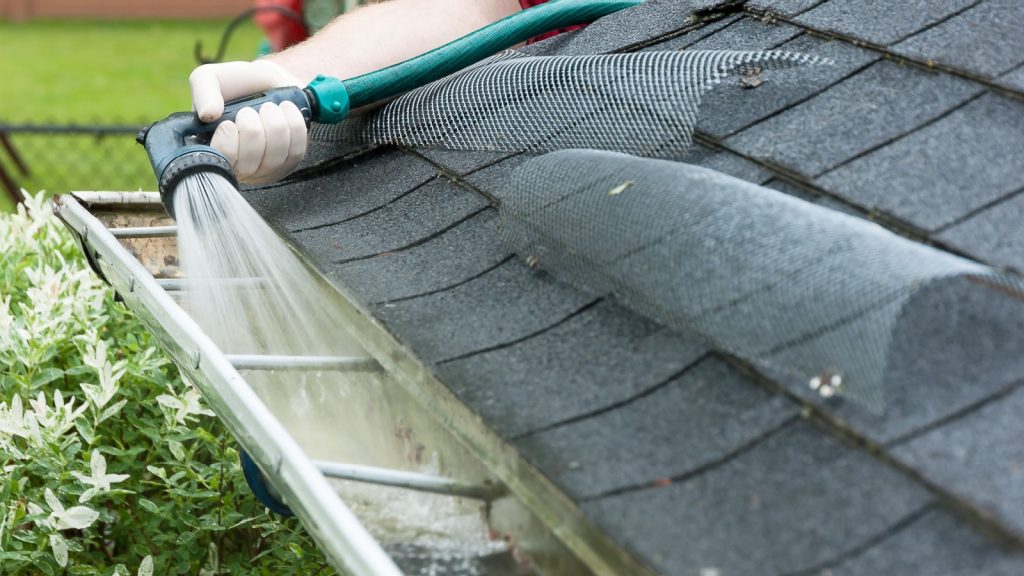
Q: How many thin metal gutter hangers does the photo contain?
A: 4